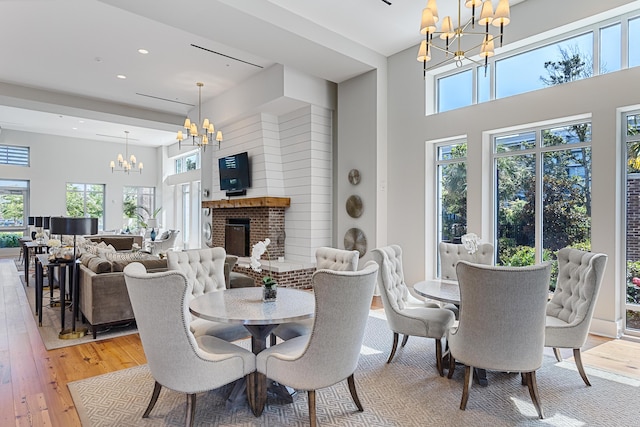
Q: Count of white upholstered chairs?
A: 8